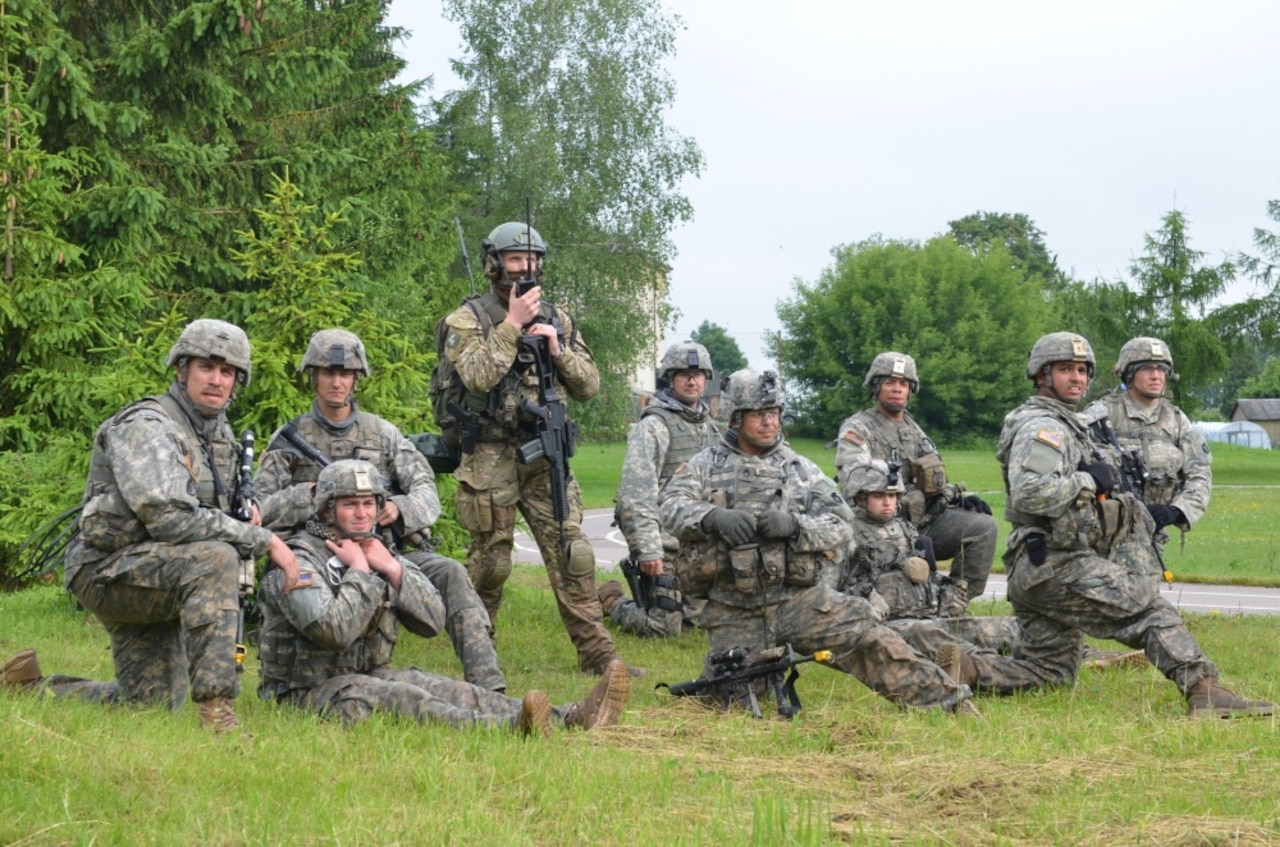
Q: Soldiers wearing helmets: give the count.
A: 10